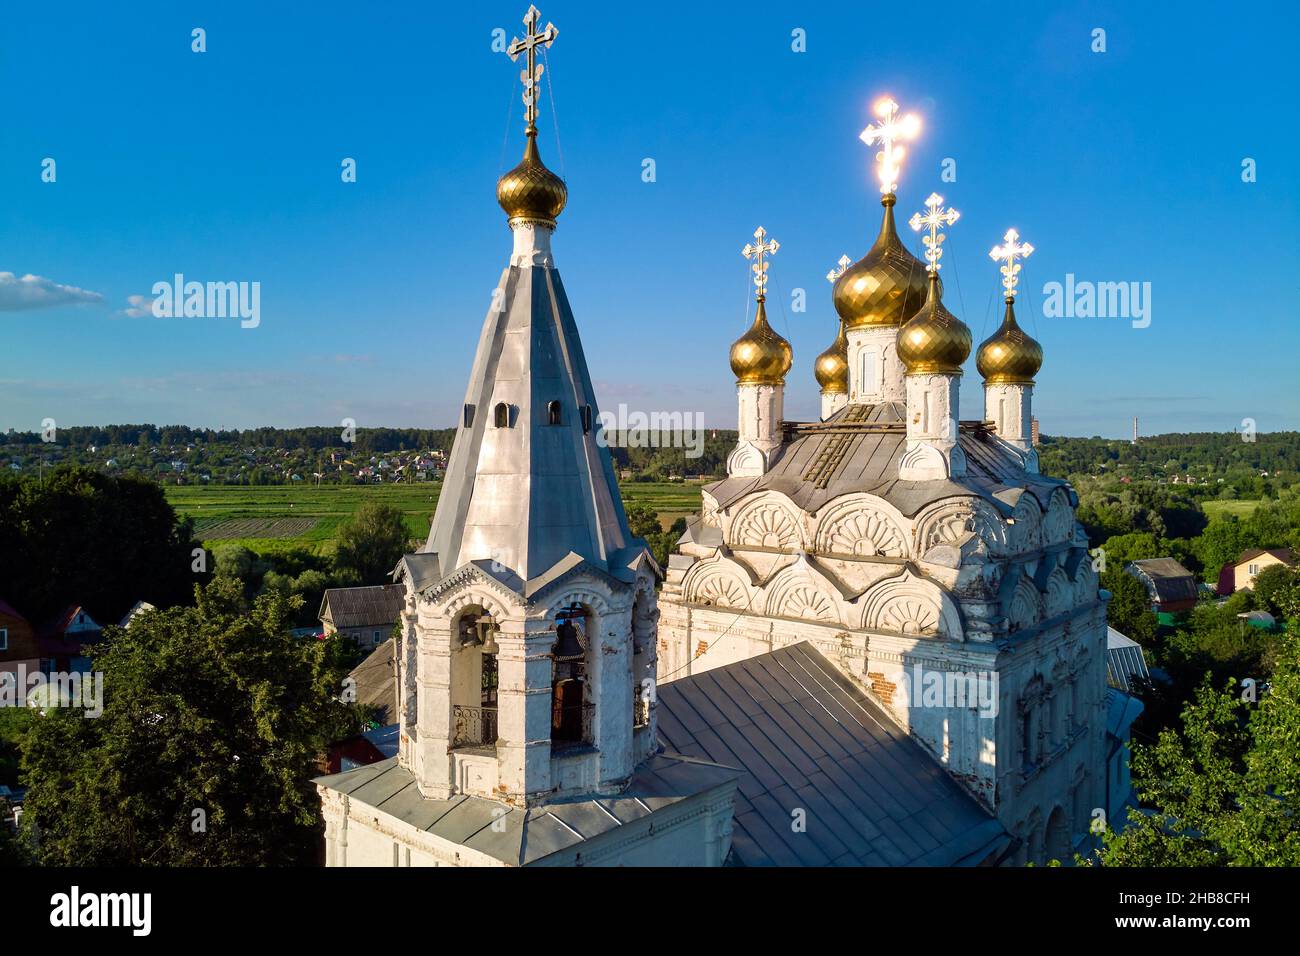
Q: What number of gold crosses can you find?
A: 6